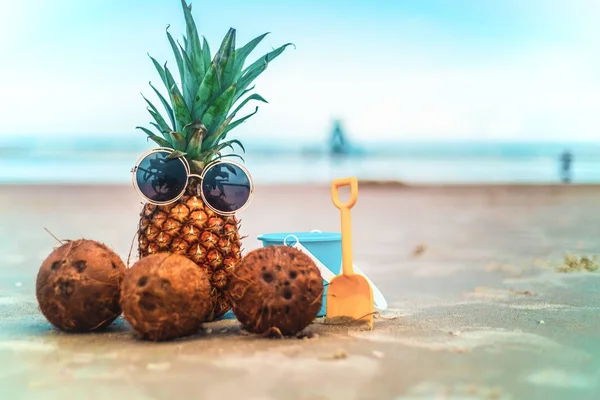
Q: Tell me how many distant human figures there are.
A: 1